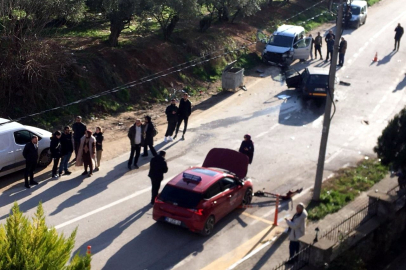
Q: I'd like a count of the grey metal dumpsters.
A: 1